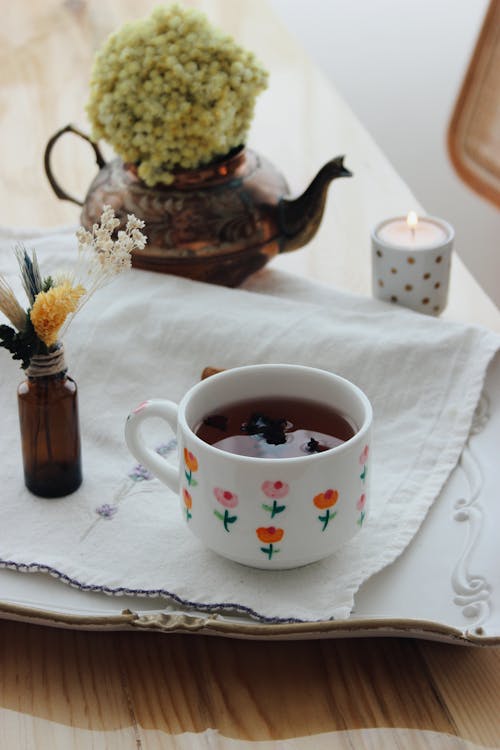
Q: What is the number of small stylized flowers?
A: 8